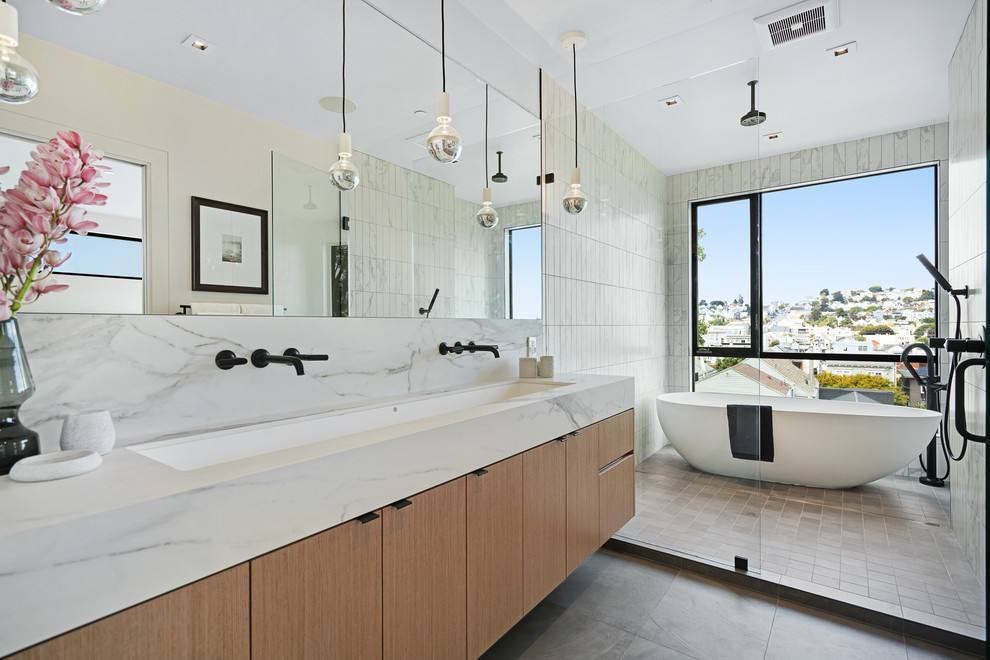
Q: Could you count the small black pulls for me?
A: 5